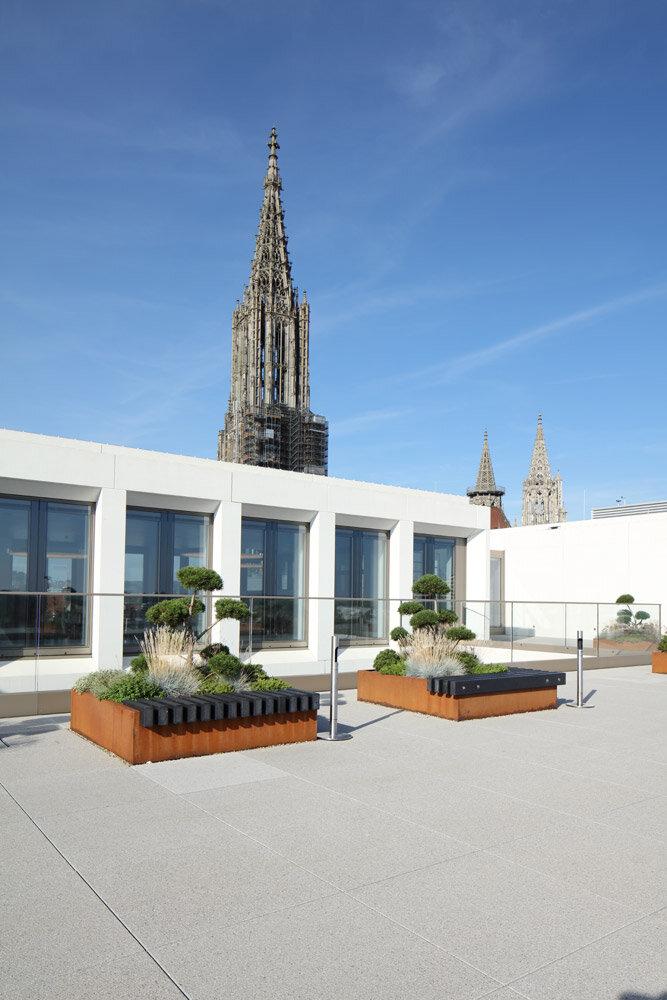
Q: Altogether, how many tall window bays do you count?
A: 5